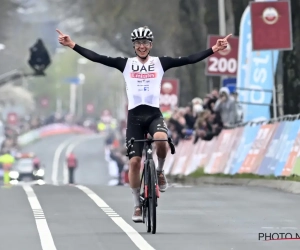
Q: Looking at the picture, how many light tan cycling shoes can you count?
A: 2